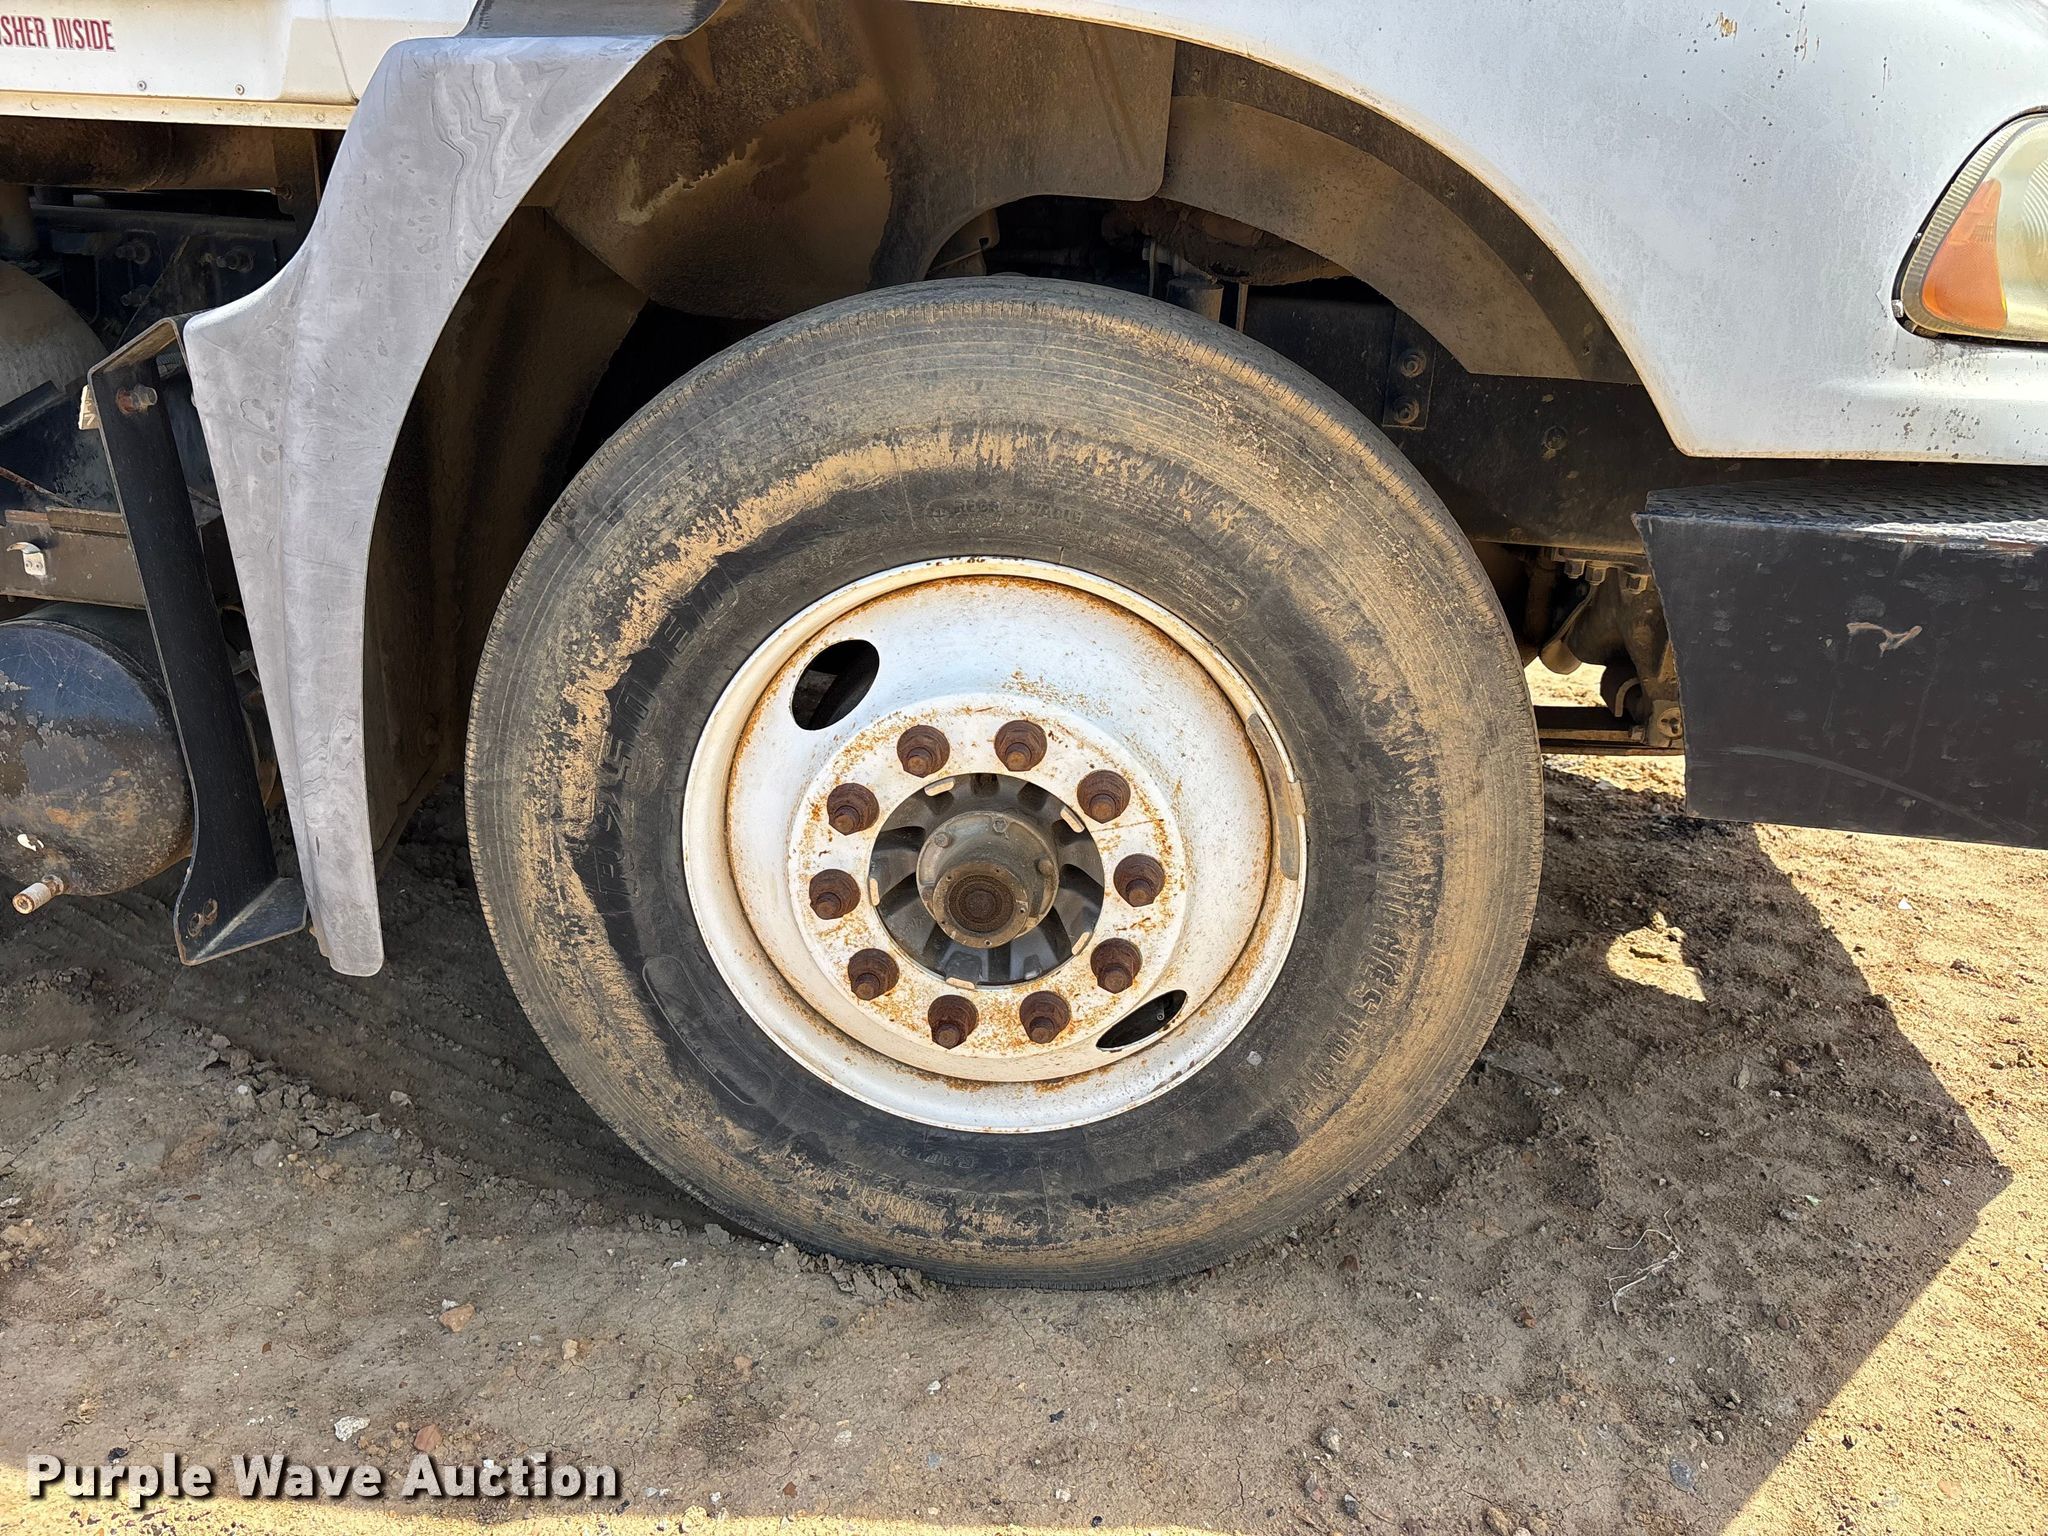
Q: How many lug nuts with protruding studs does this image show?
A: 10